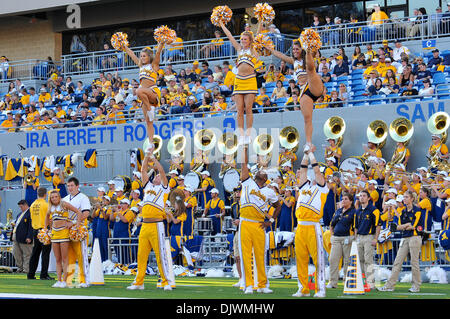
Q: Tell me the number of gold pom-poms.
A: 8